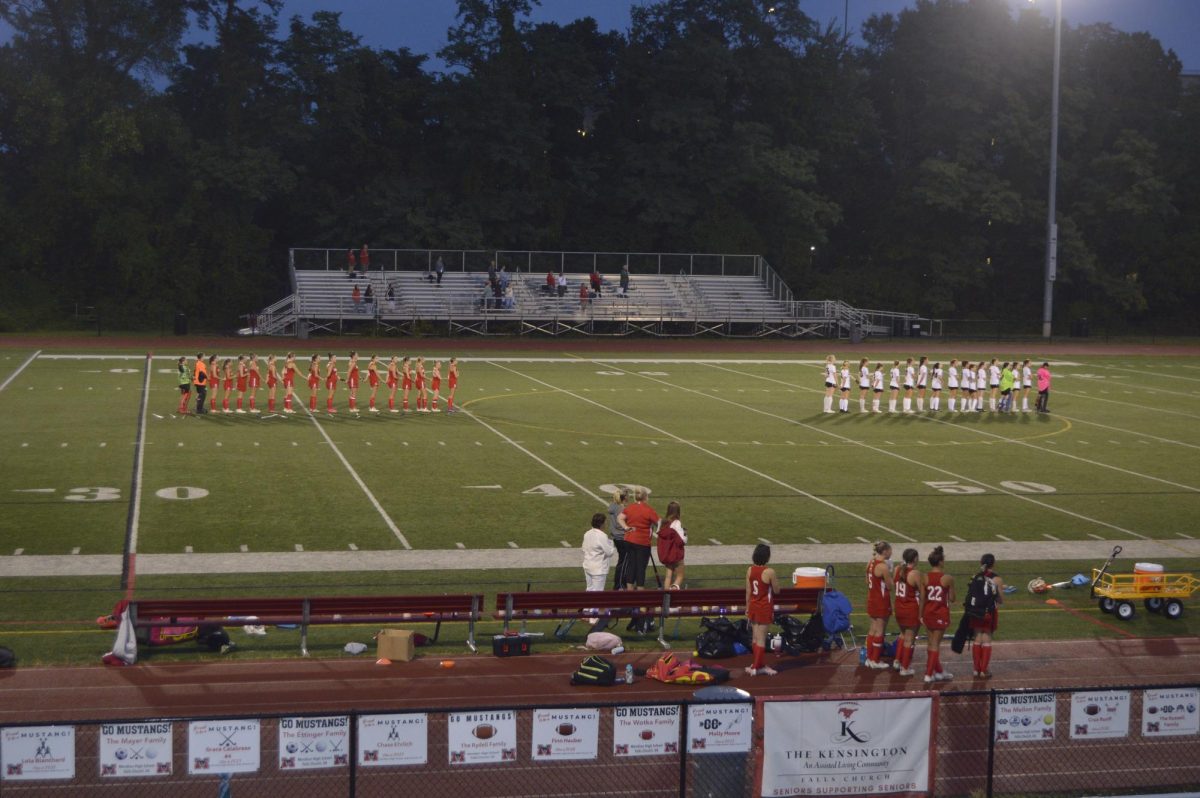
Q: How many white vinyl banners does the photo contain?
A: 13